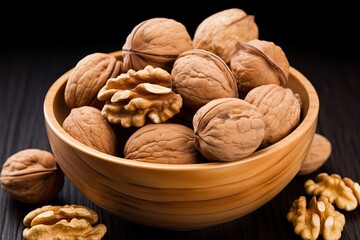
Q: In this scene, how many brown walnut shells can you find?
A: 11